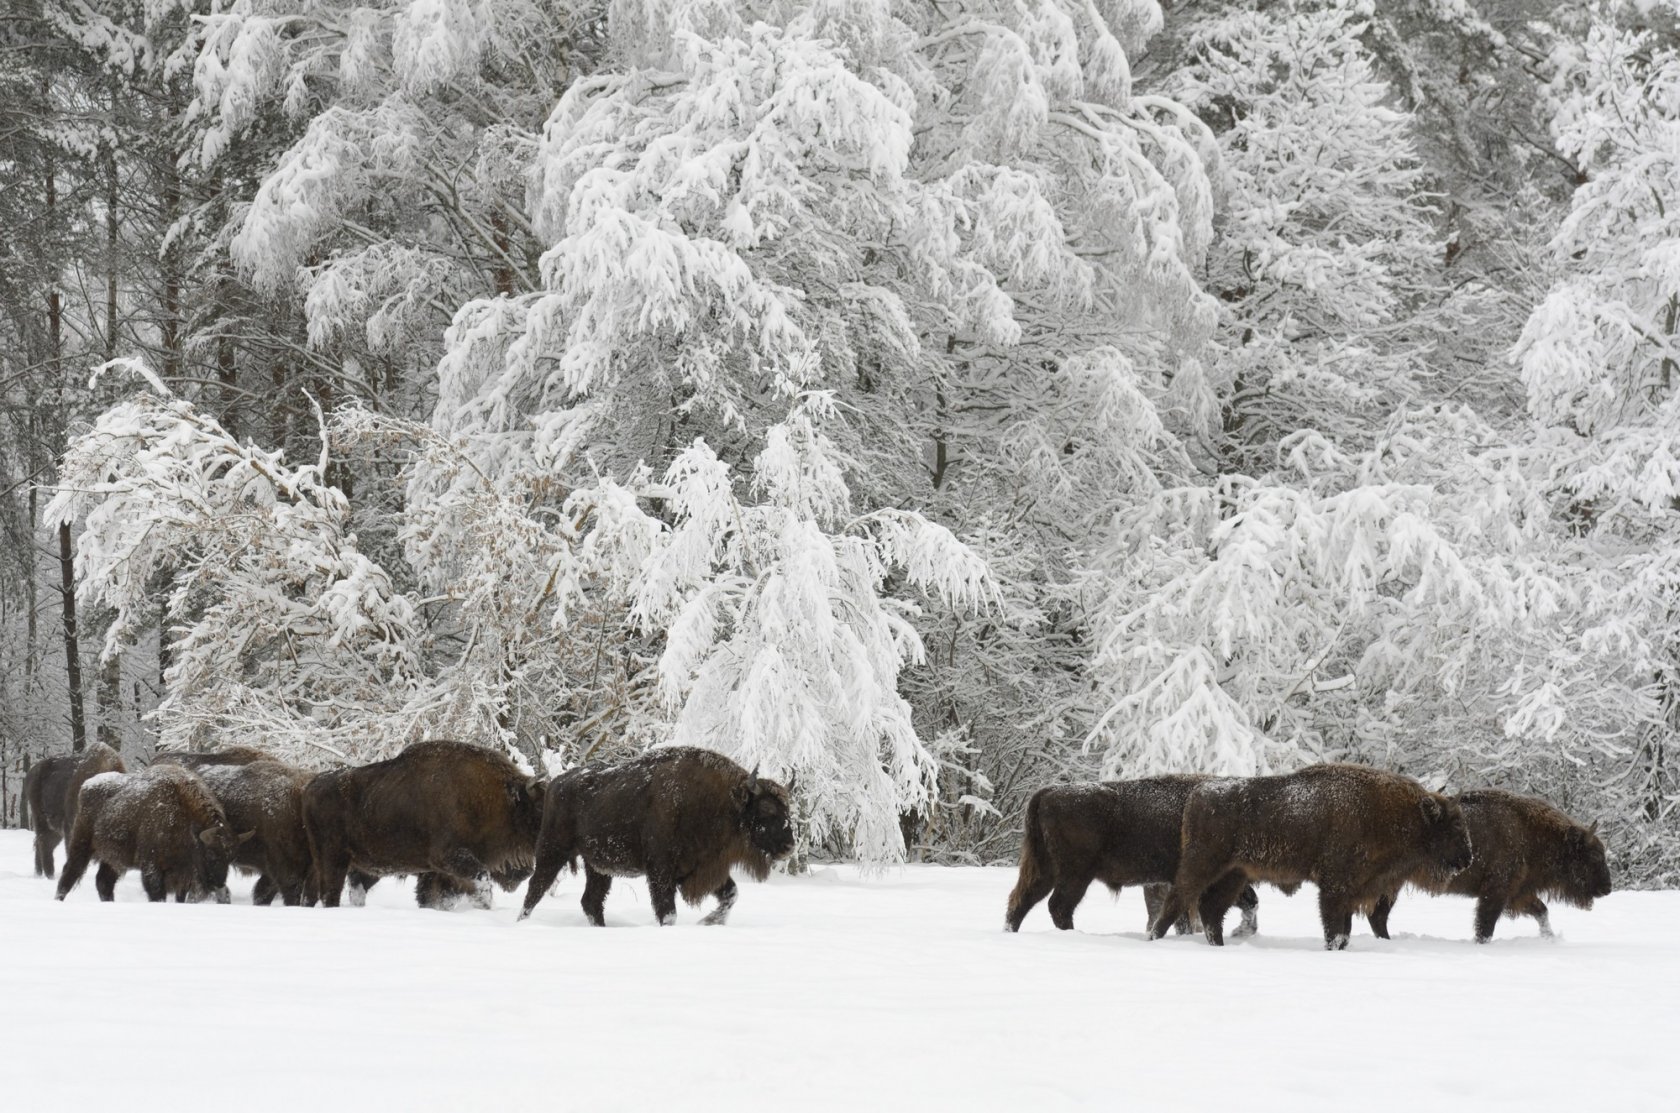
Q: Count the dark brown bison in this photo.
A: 9